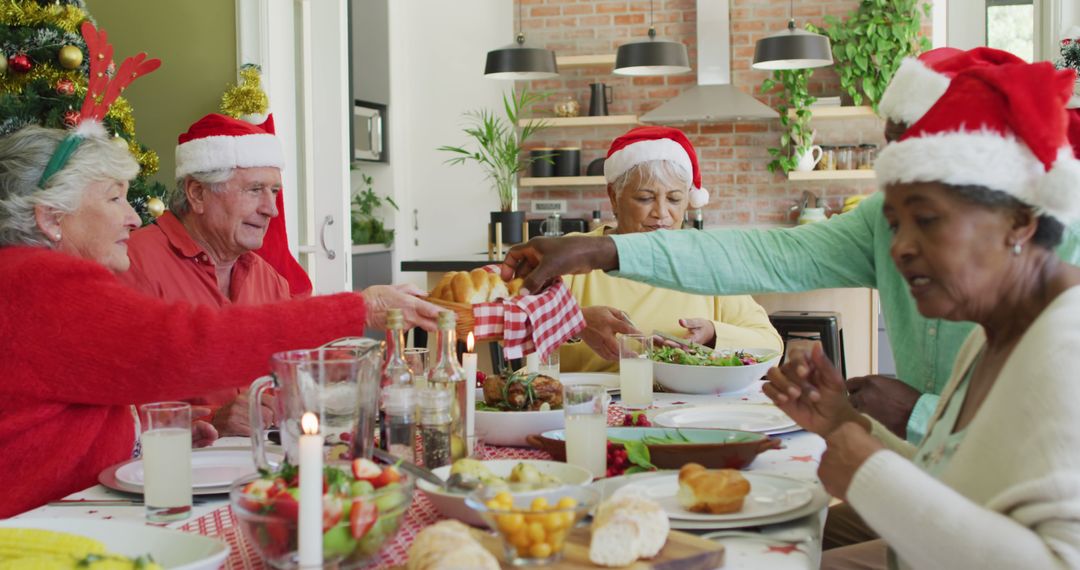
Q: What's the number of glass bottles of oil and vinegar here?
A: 2